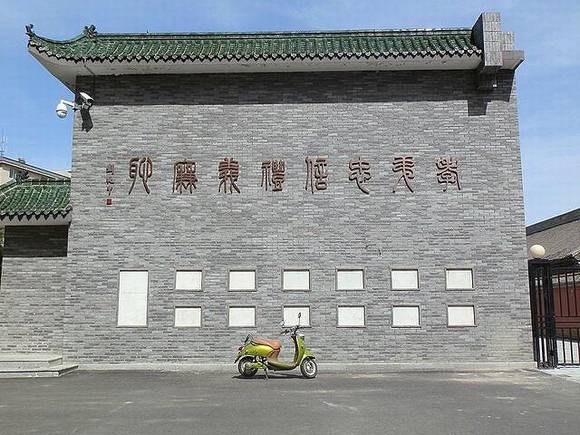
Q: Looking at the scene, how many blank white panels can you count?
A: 13